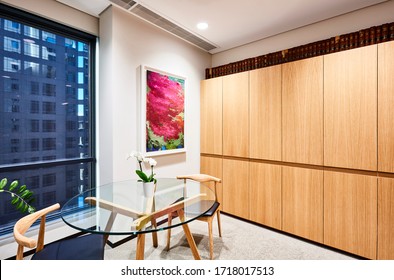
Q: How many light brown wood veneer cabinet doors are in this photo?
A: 12